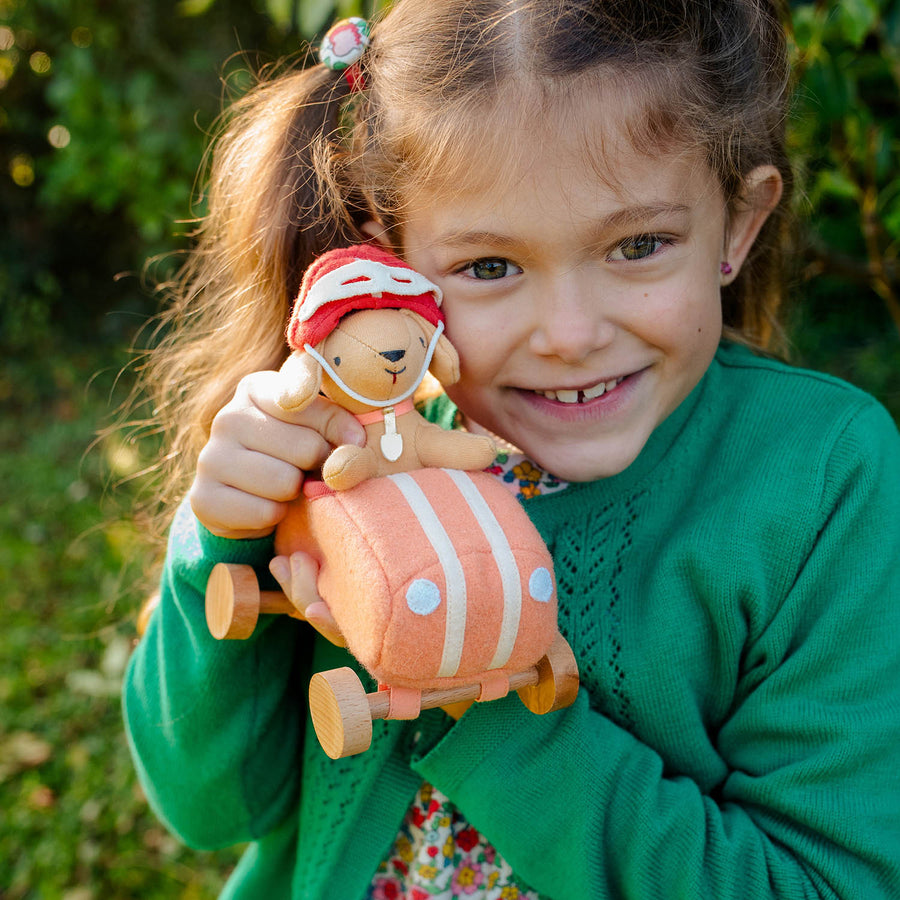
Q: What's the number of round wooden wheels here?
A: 3